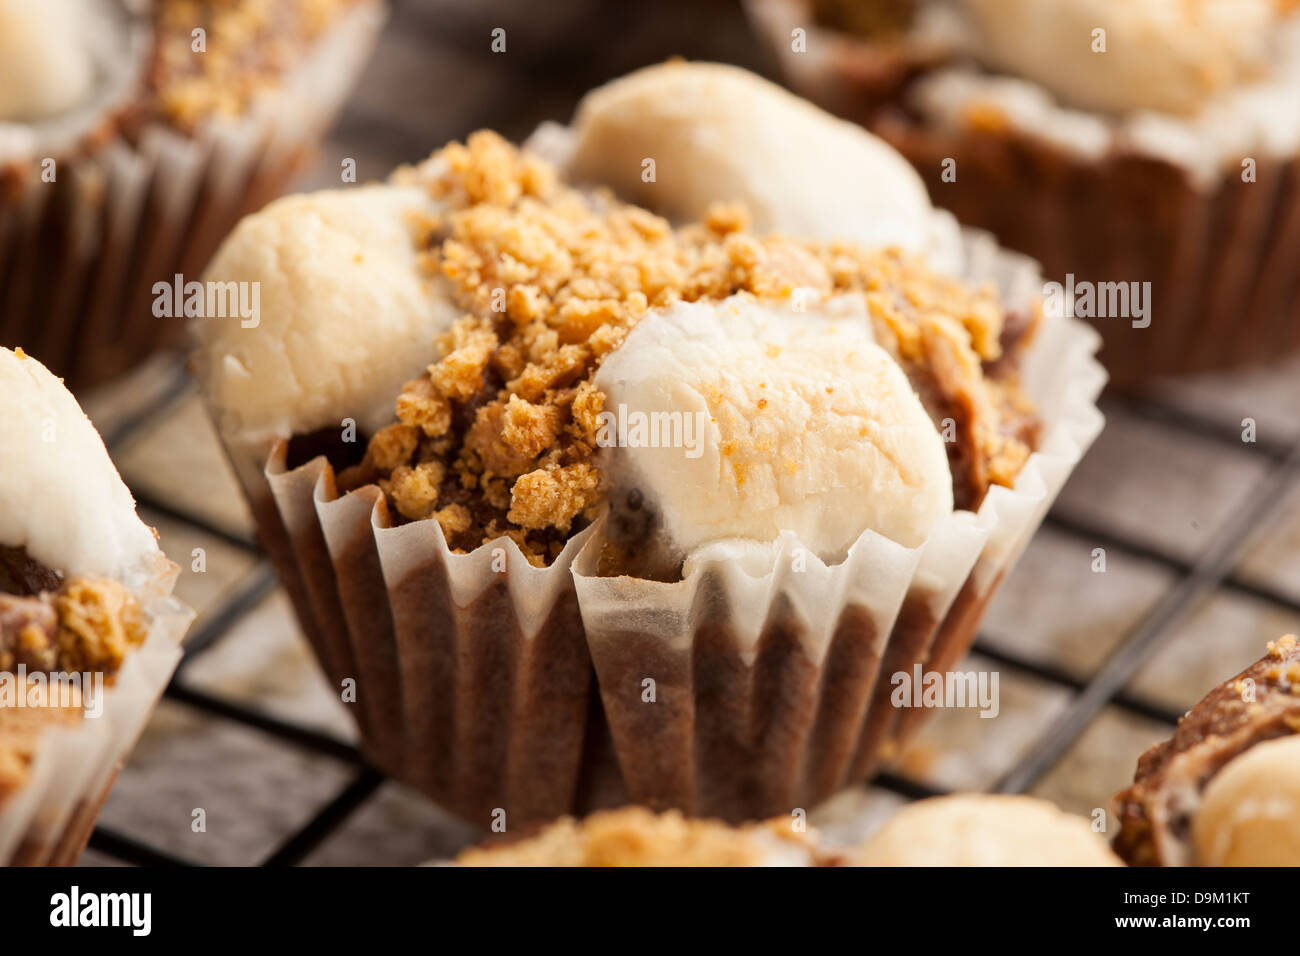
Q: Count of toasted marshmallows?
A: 8